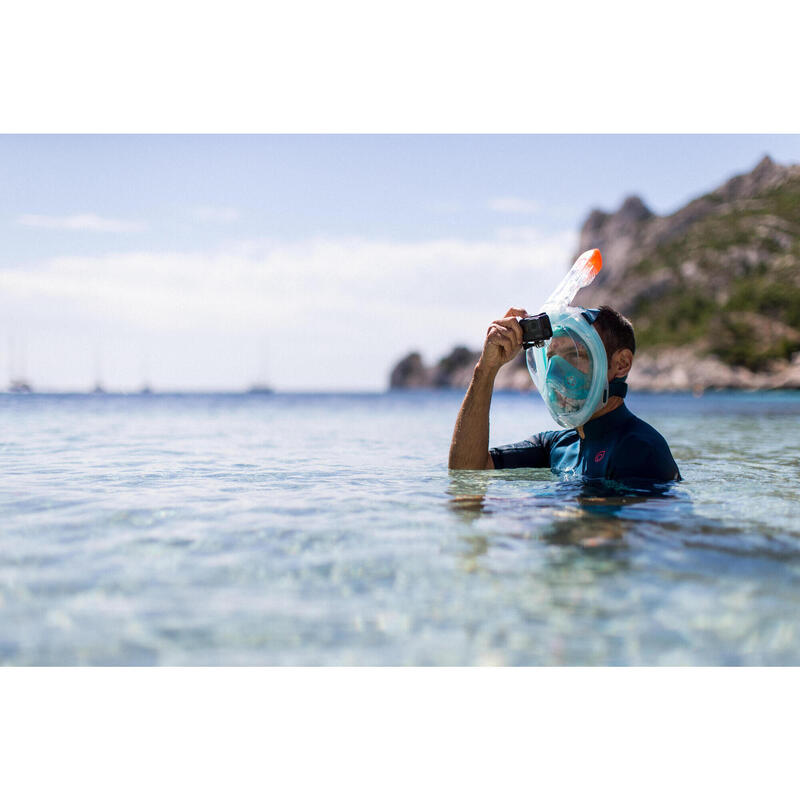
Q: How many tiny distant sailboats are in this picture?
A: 4